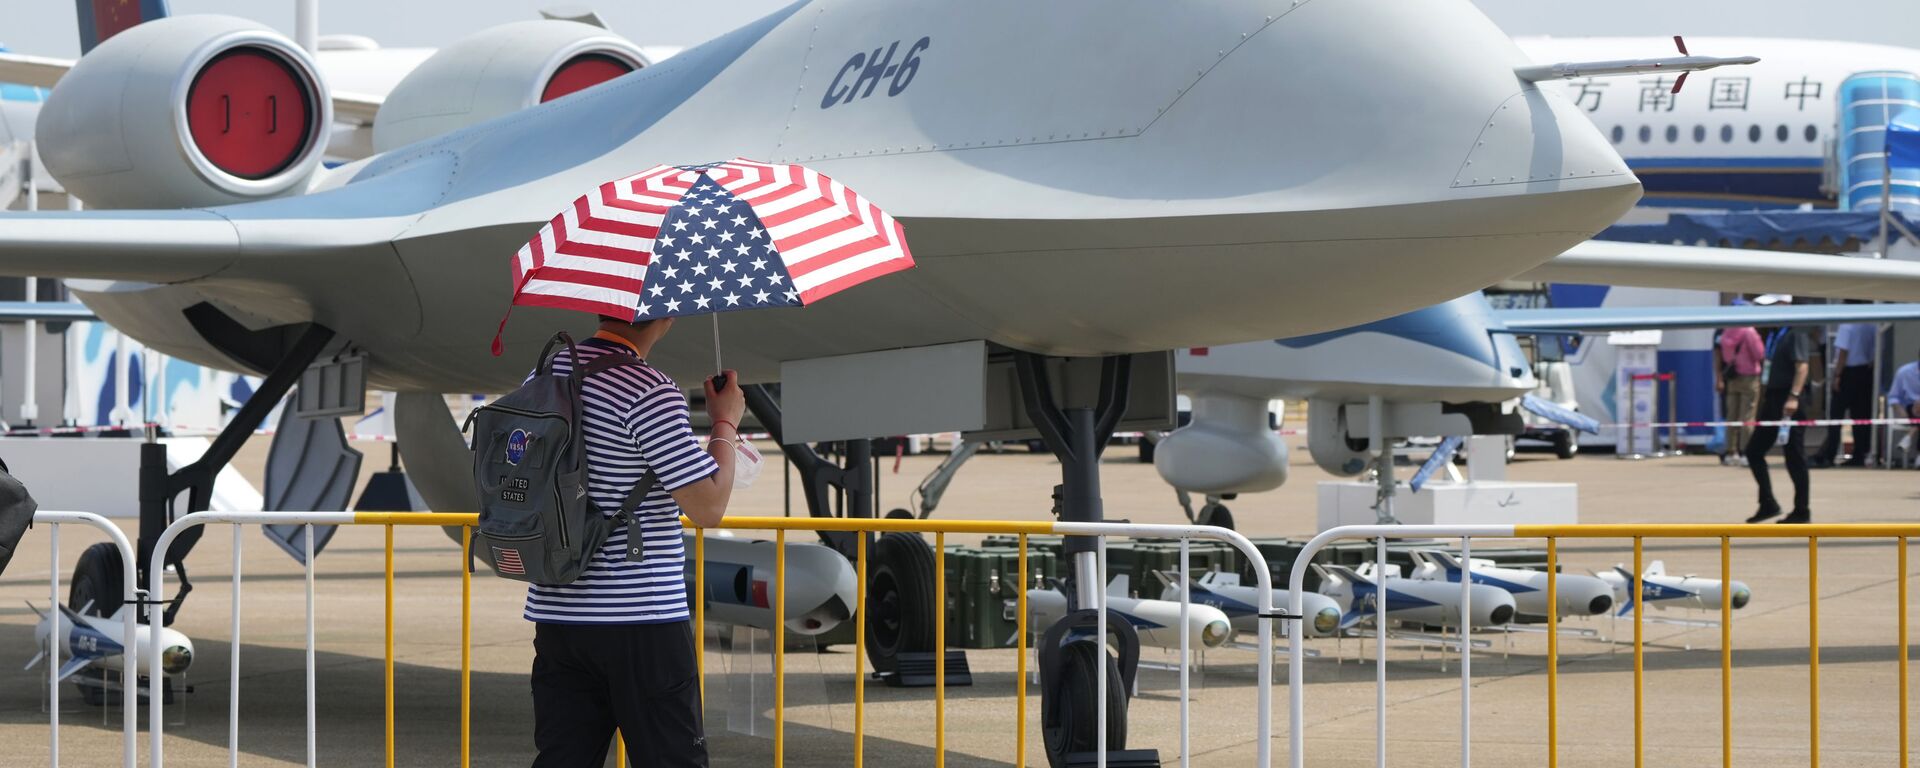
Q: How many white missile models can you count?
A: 6